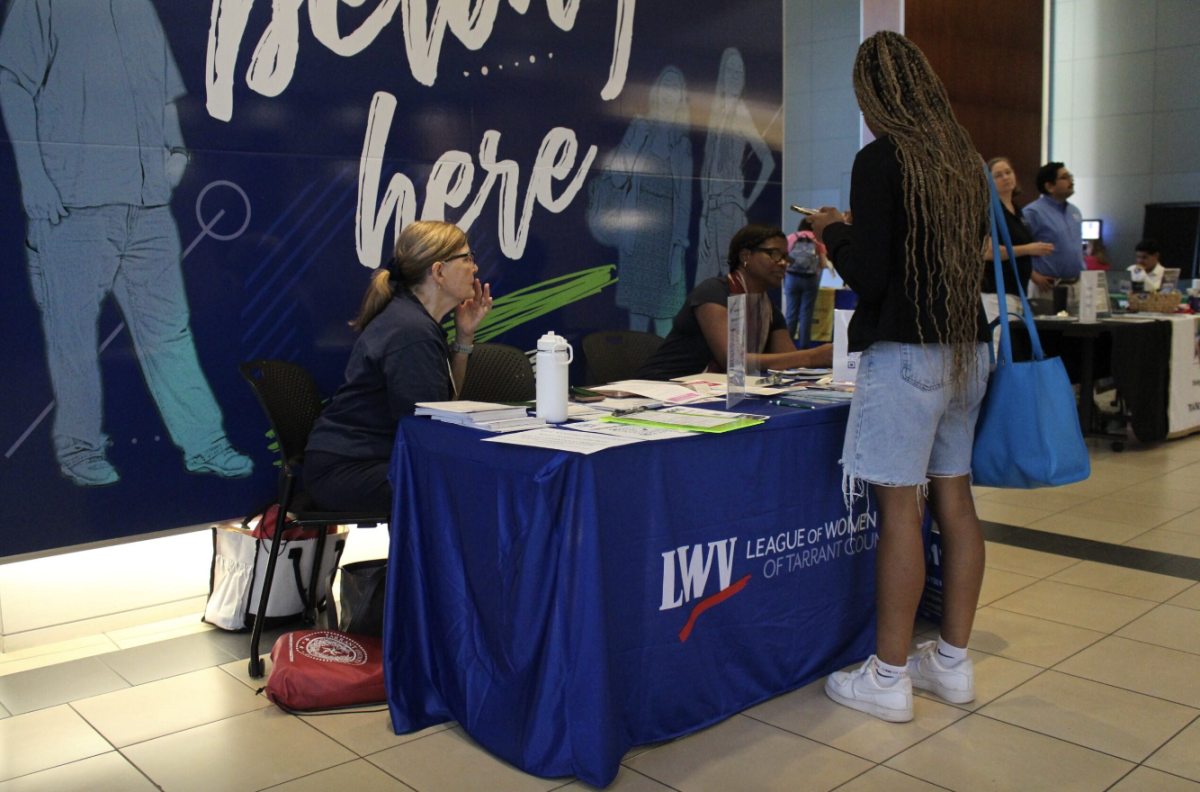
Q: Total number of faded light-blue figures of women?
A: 2